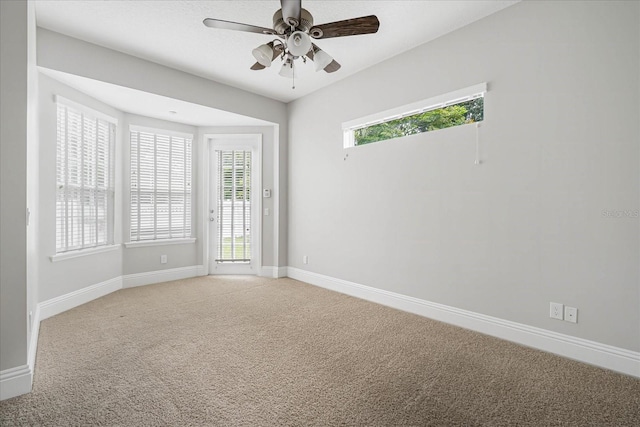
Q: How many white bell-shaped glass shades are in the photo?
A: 4